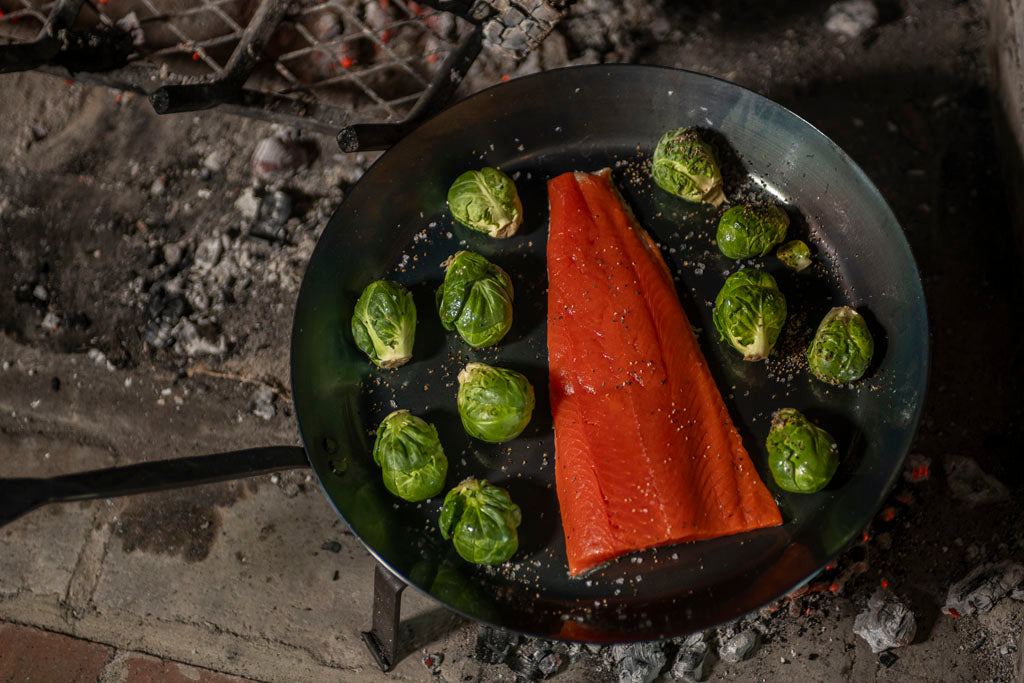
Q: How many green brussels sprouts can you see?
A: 11